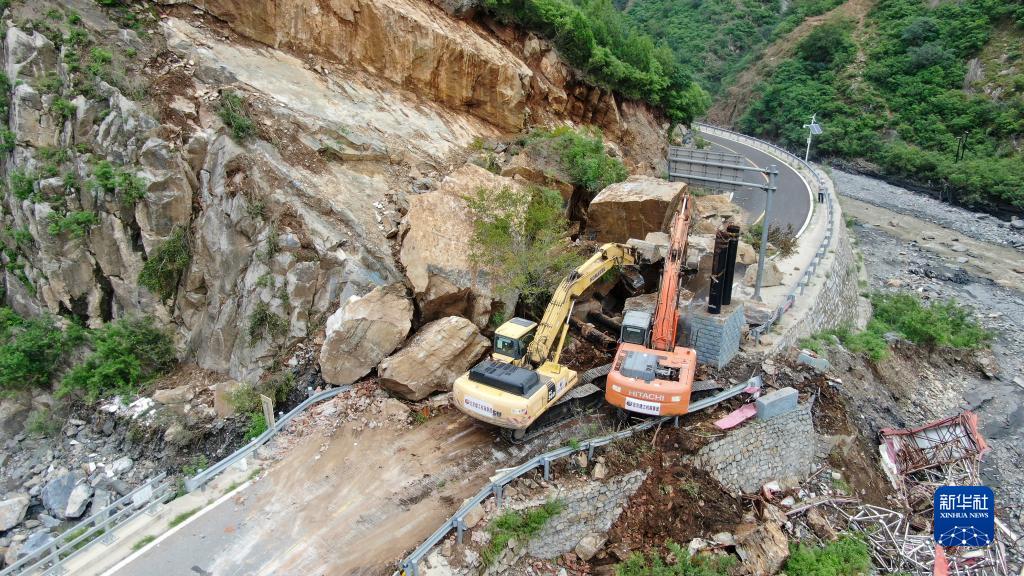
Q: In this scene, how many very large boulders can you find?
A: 4